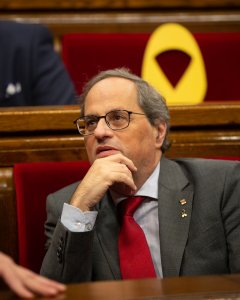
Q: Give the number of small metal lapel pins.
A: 2